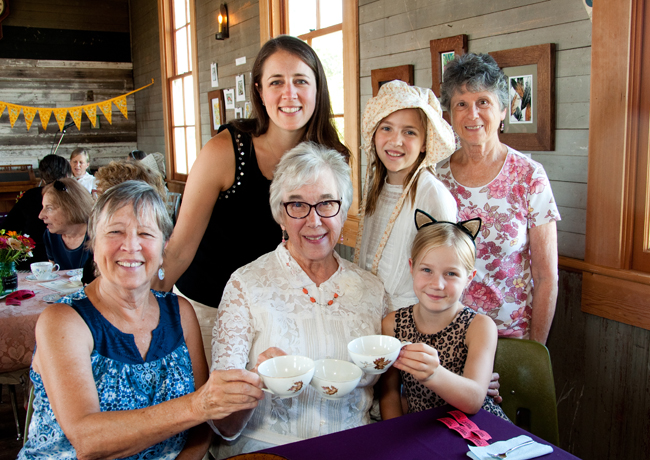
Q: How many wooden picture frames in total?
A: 4